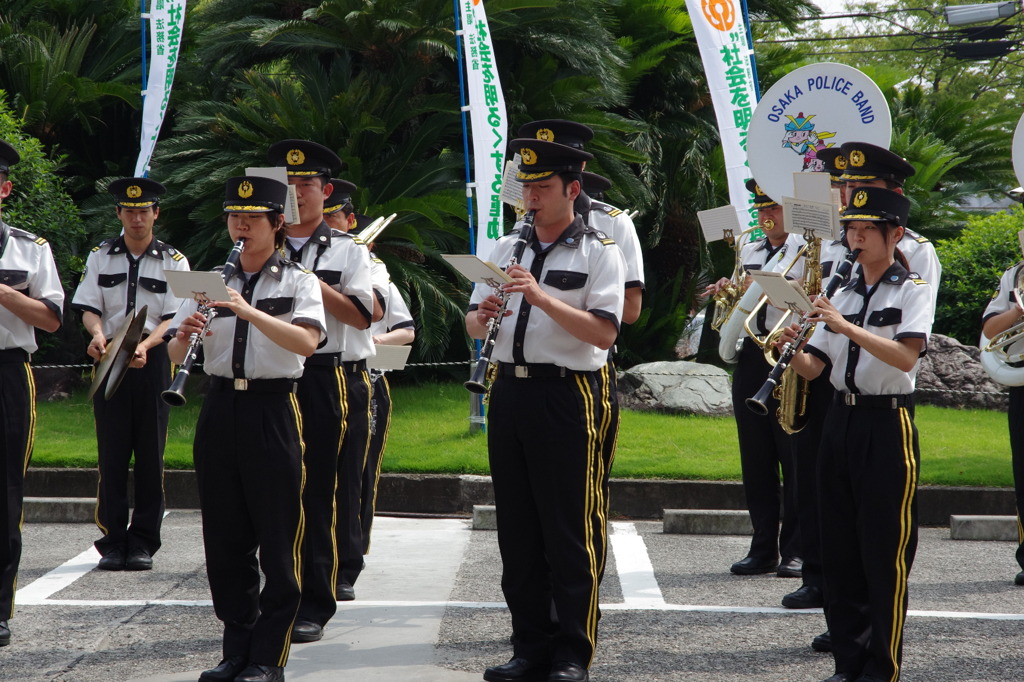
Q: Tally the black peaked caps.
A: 13